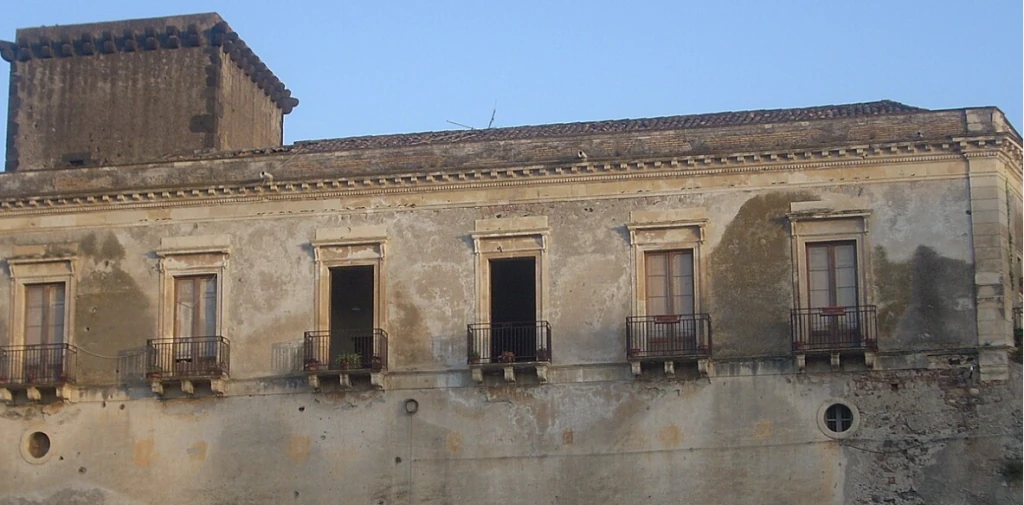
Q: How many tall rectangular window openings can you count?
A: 6